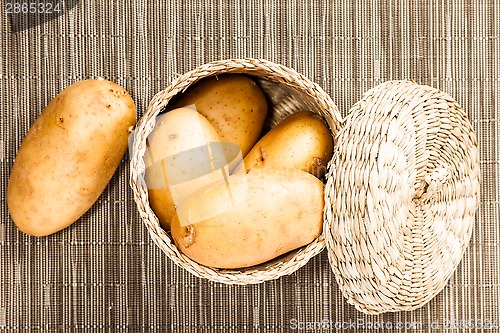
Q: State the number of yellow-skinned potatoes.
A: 5